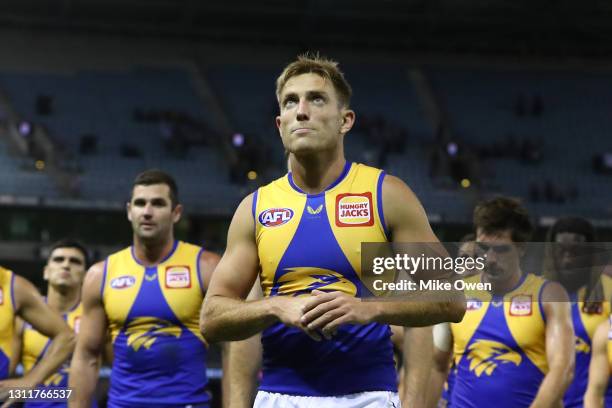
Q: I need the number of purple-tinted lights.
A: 3